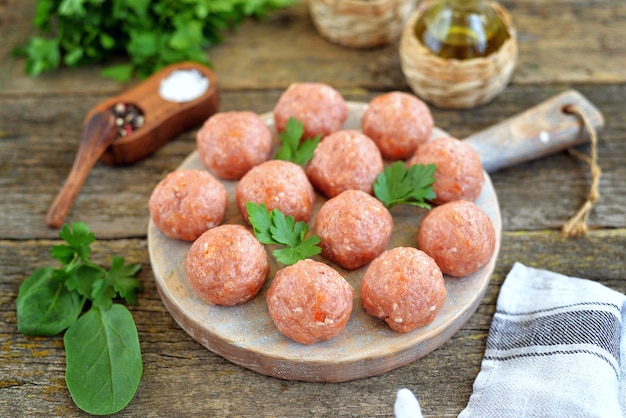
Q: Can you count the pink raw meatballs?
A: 12